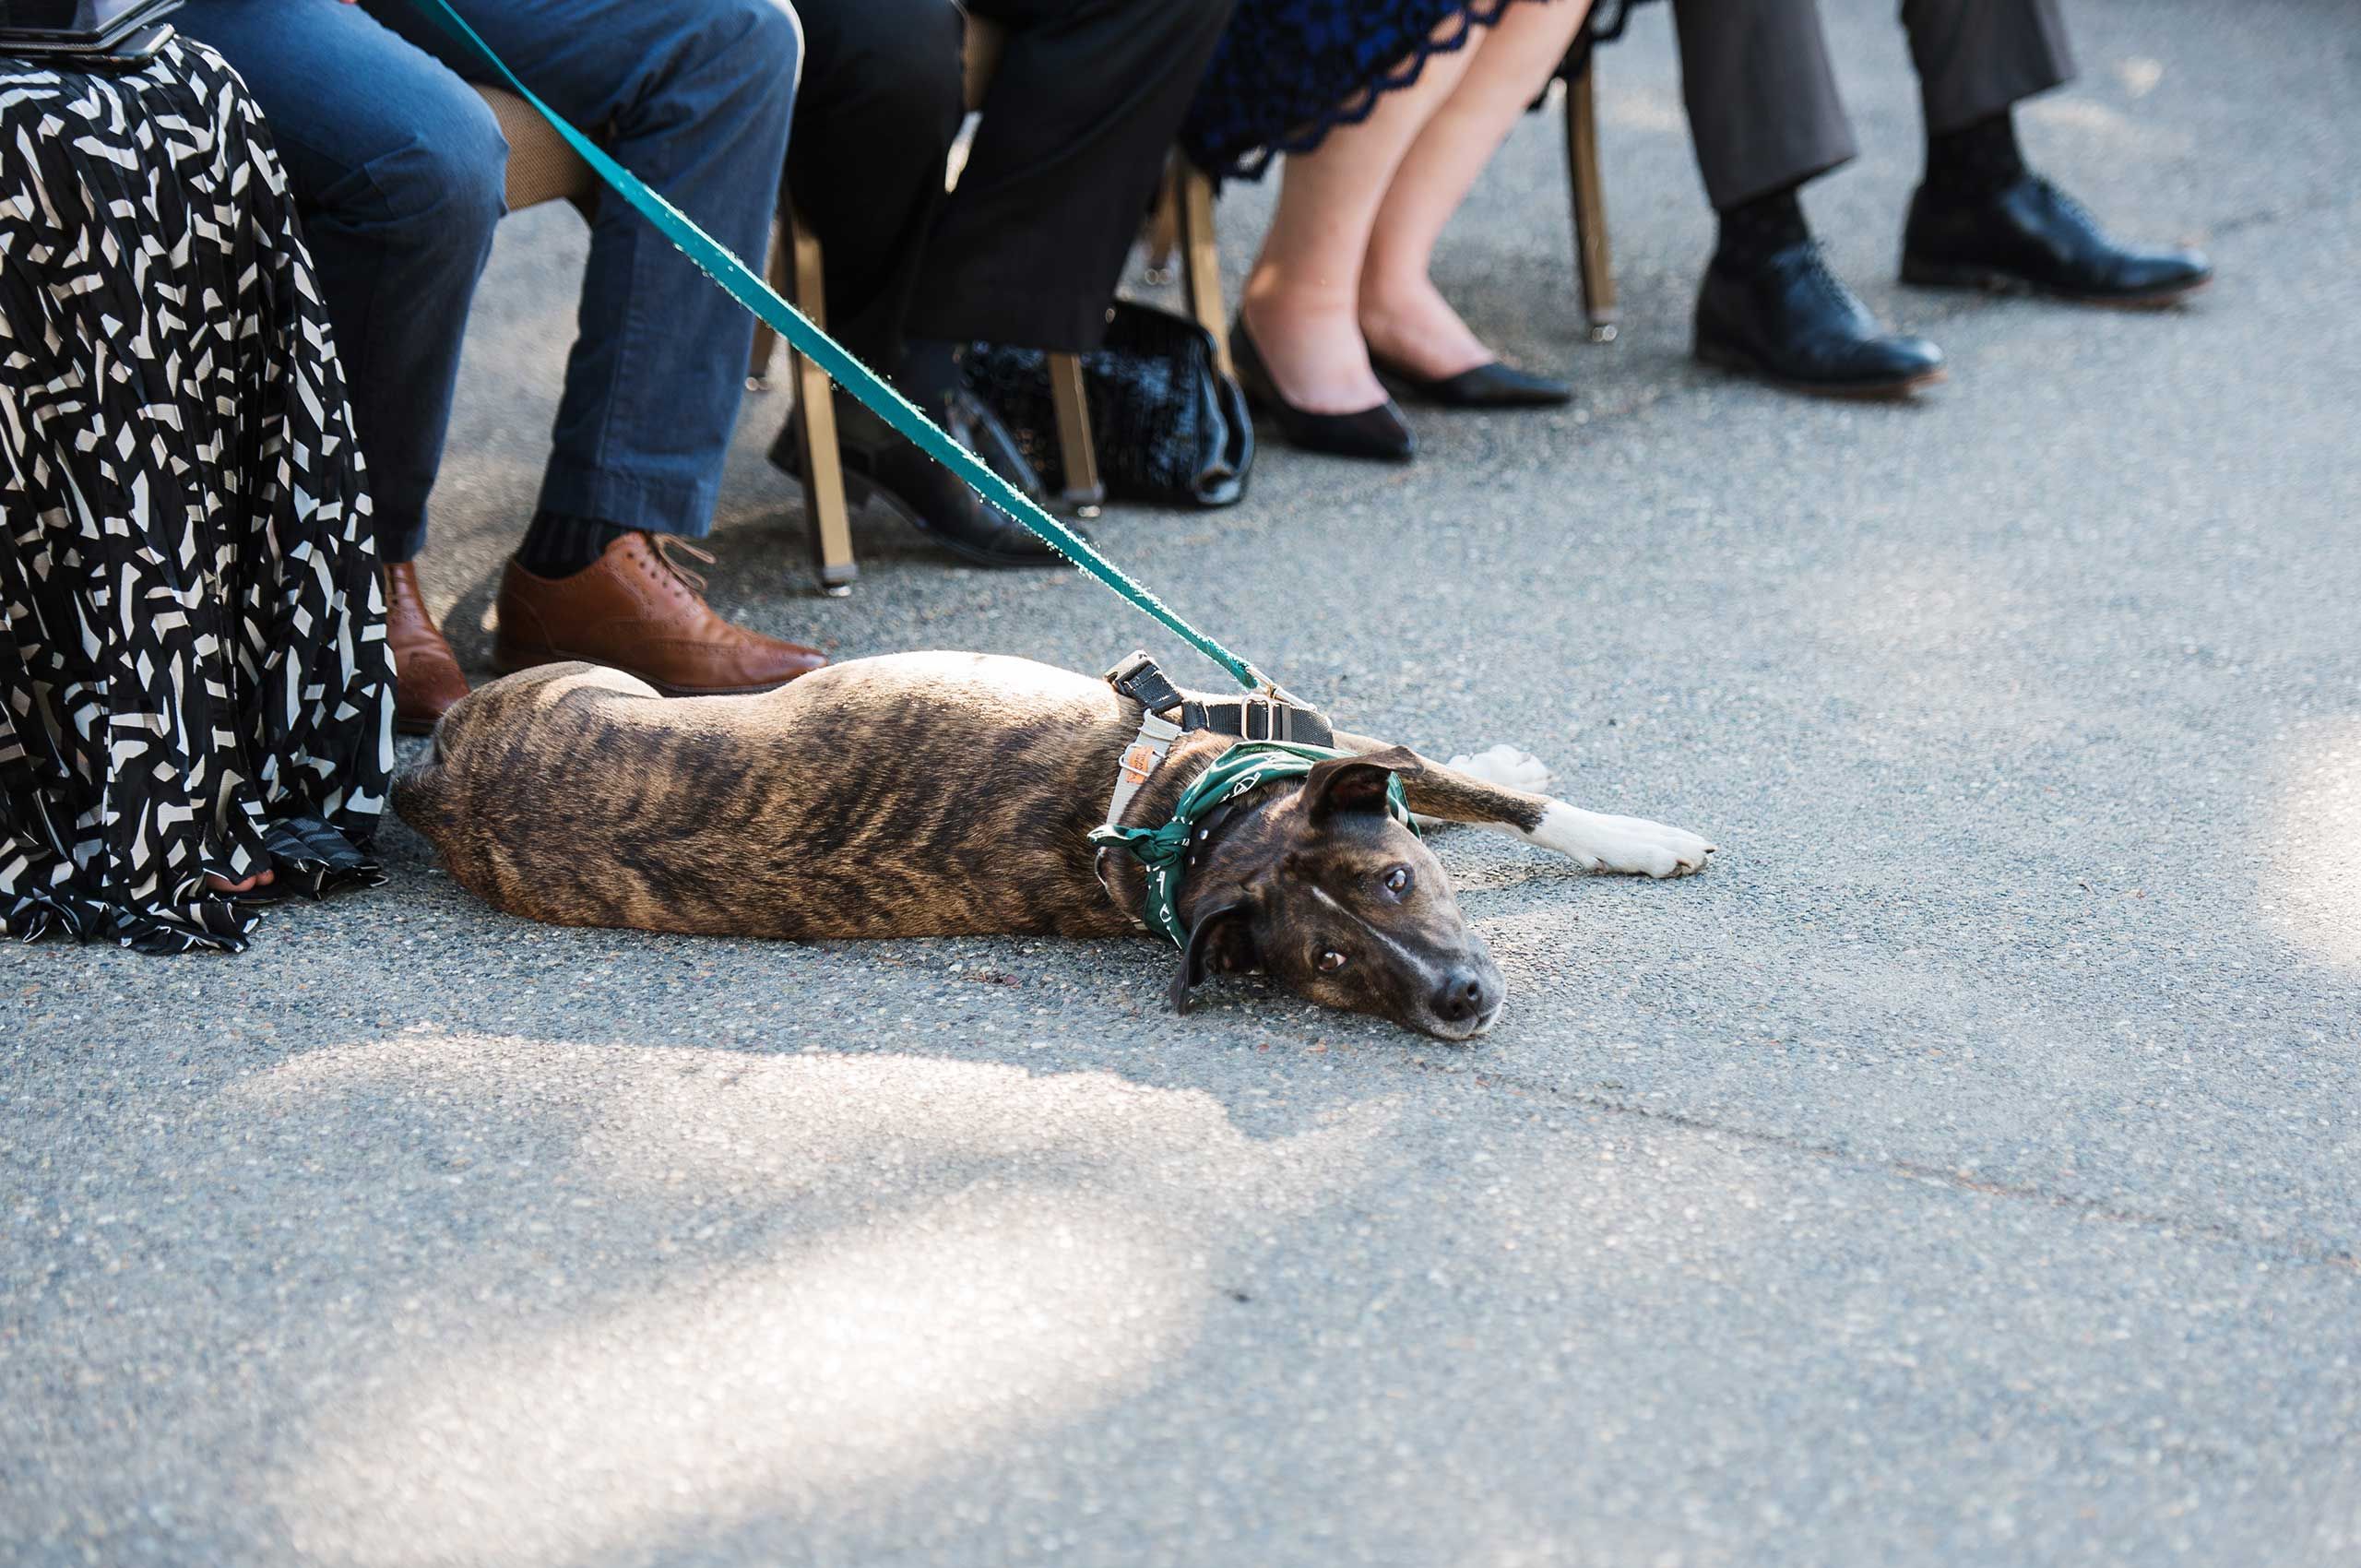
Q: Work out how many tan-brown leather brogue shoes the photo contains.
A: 2